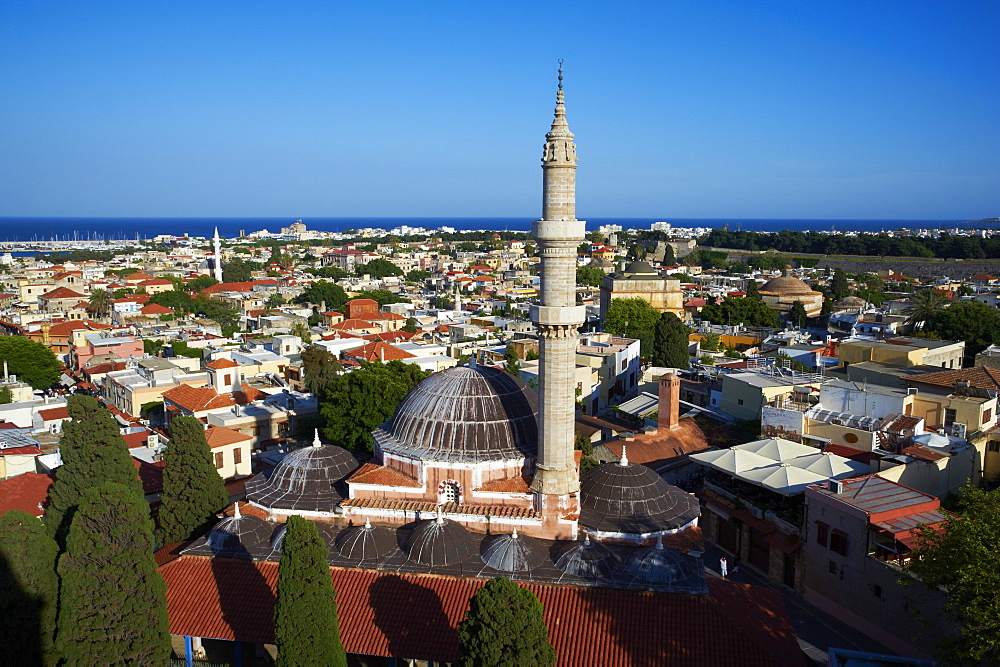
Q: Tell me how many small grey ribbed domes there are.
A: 7